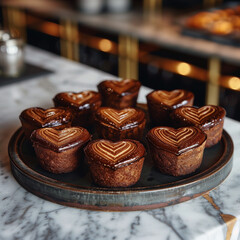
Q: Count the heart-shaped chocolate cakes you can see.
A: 9